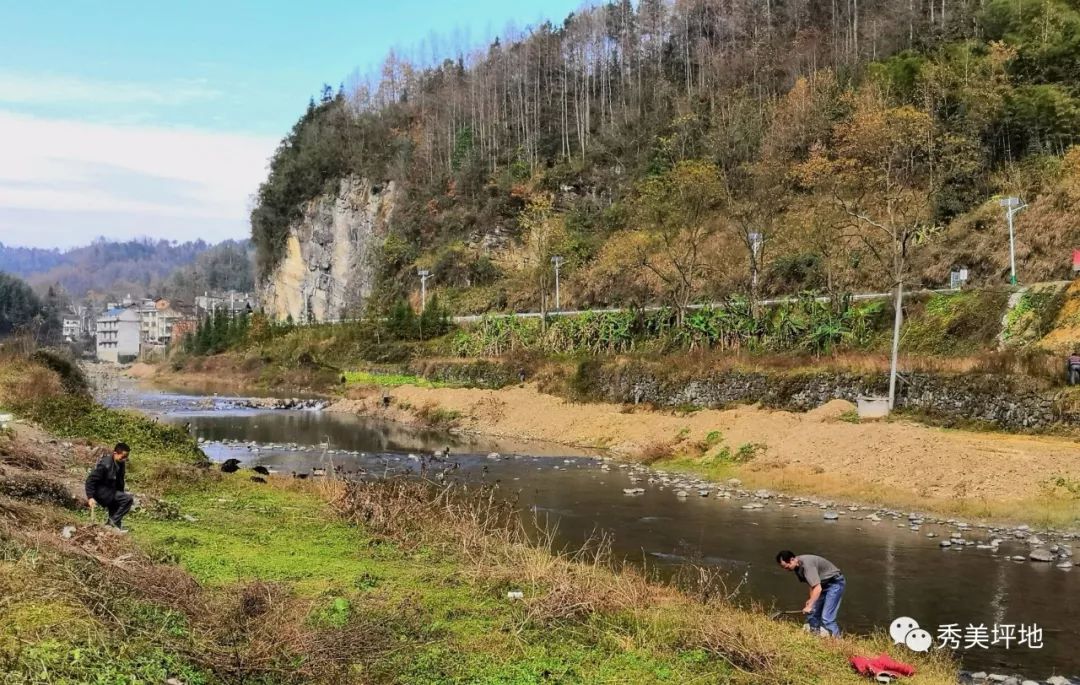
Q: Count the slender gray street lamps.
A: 4